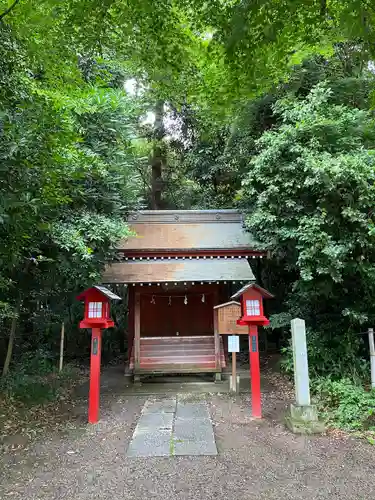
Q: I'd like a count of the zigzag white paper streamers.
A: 4